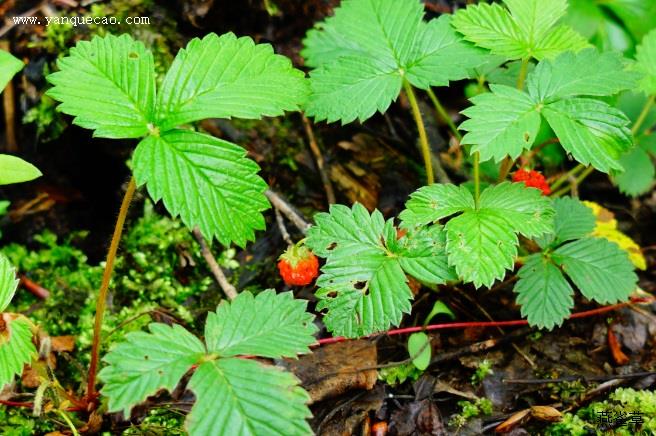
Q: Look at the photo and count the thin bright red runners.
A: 1